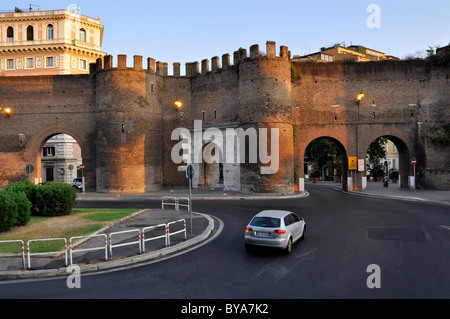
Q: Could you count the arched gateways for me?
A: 4